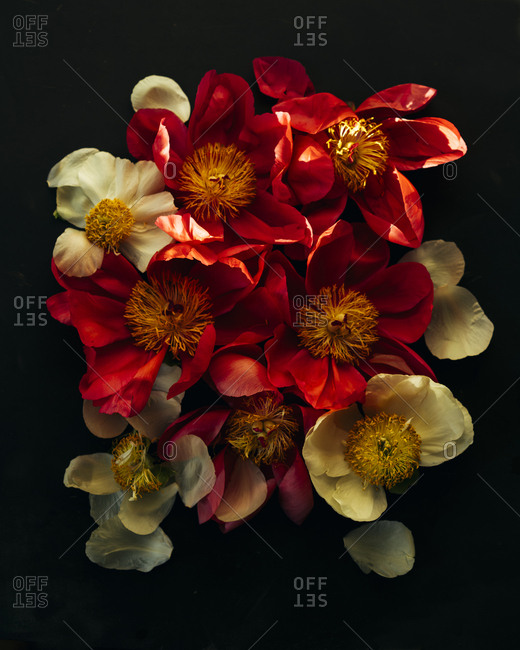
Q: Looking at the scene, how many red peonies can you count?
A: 5